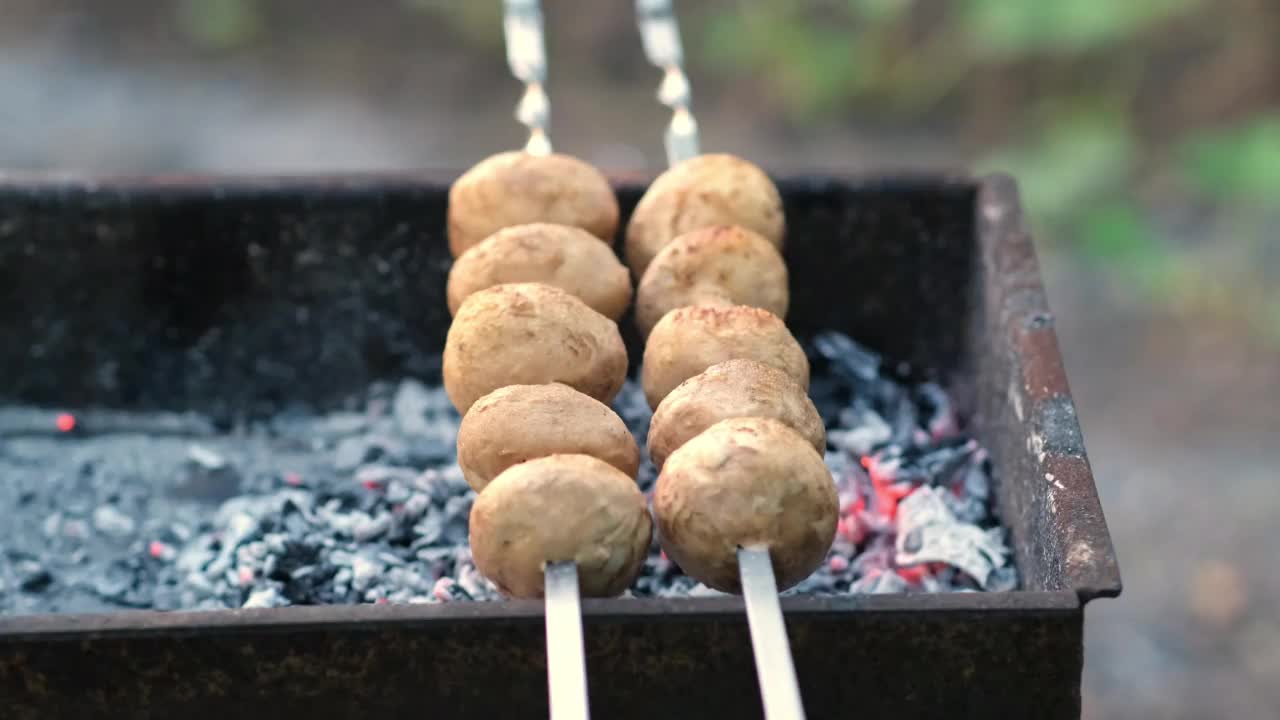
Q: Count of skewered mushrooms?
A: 10